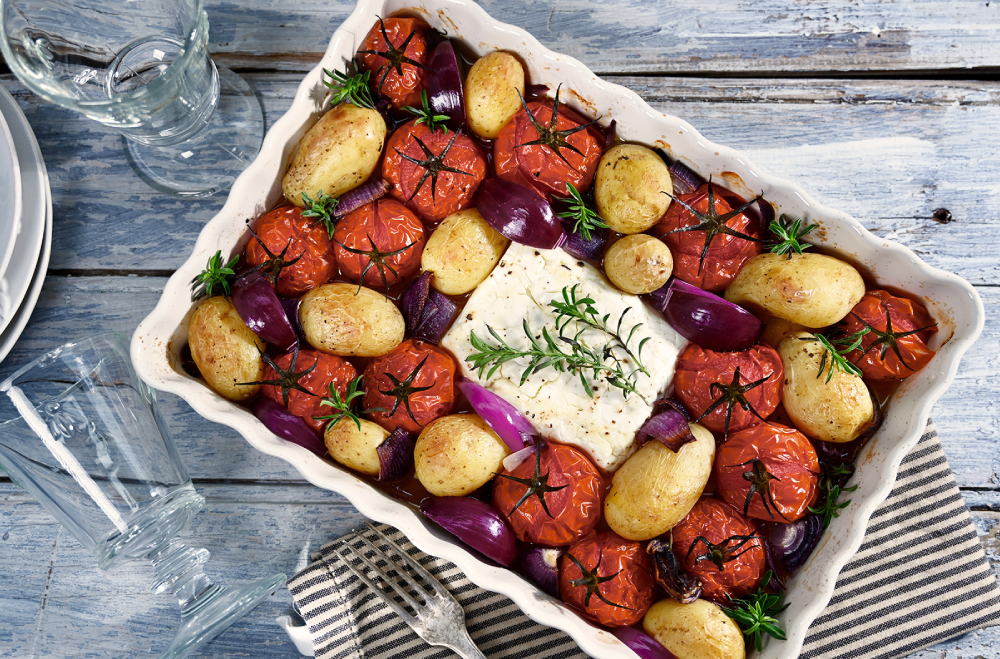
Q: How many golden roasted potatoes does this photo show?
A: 13